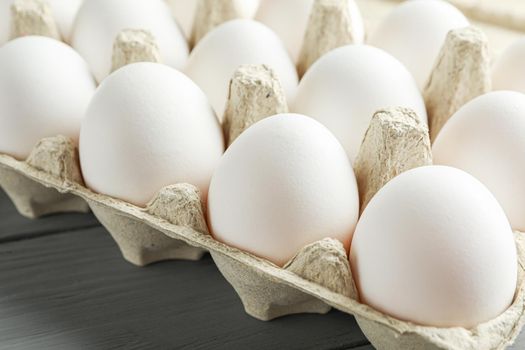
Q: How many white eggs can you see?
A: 13